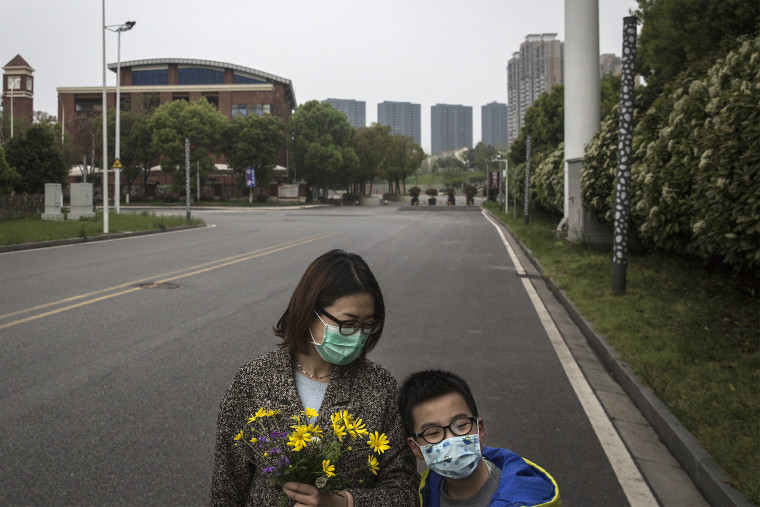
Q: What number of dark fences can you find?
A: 1